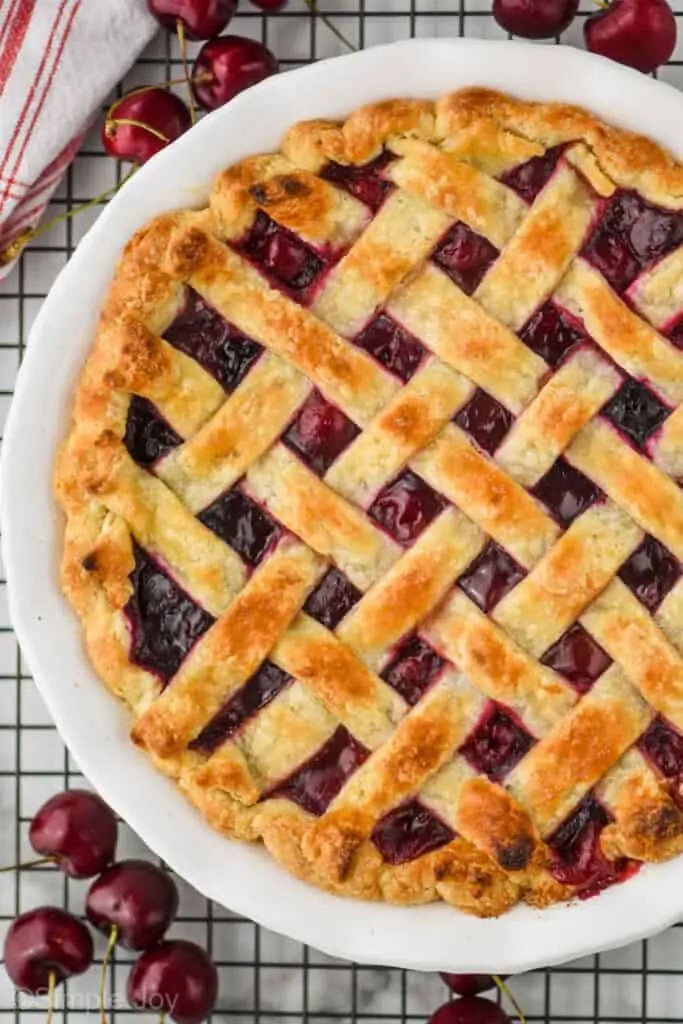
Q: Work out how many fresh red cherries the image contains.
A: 12